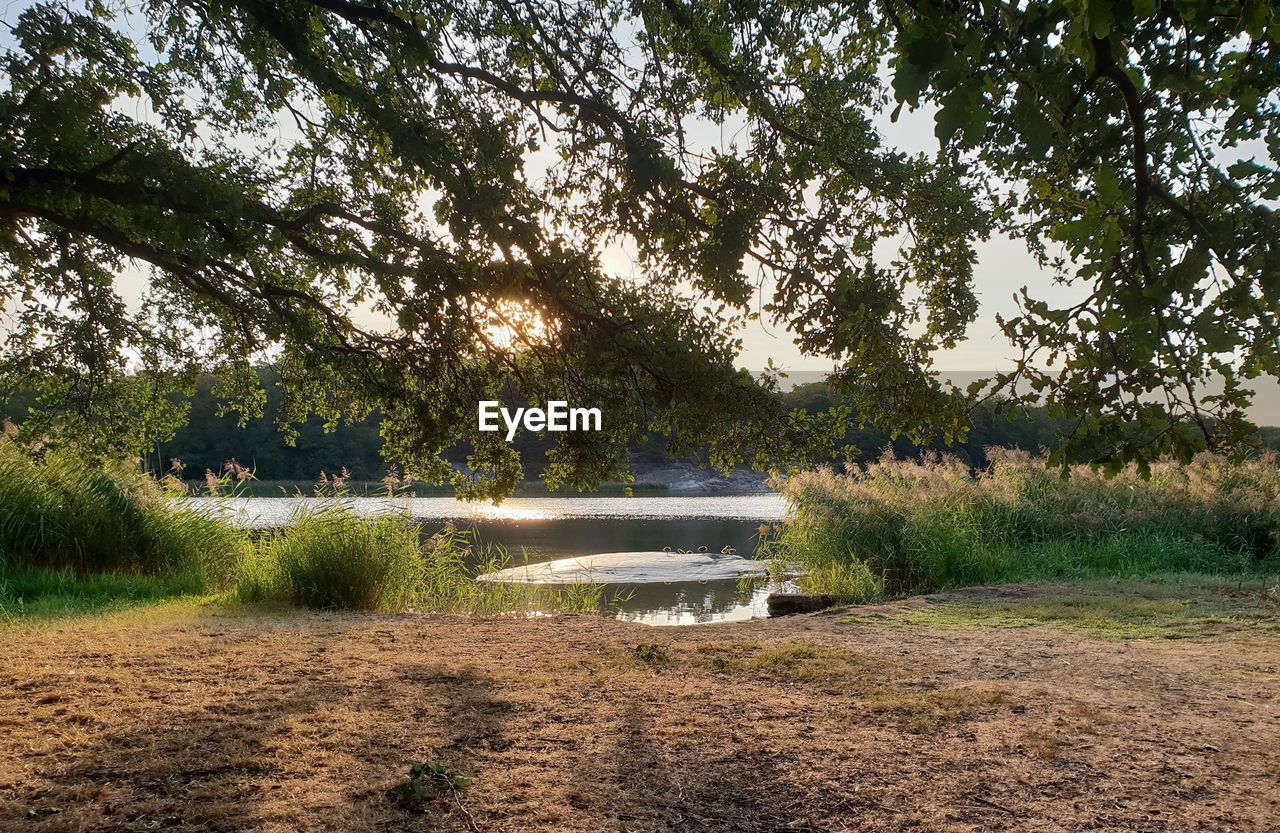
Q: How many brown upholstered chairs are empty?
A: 0